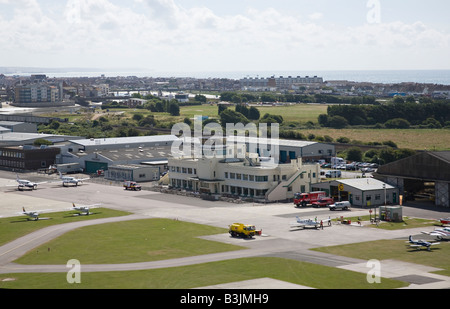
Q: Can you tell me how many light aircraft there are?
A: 8